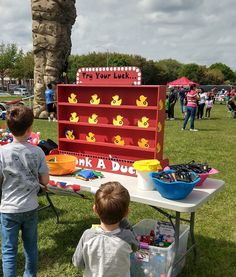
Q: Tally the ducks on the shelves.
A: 12